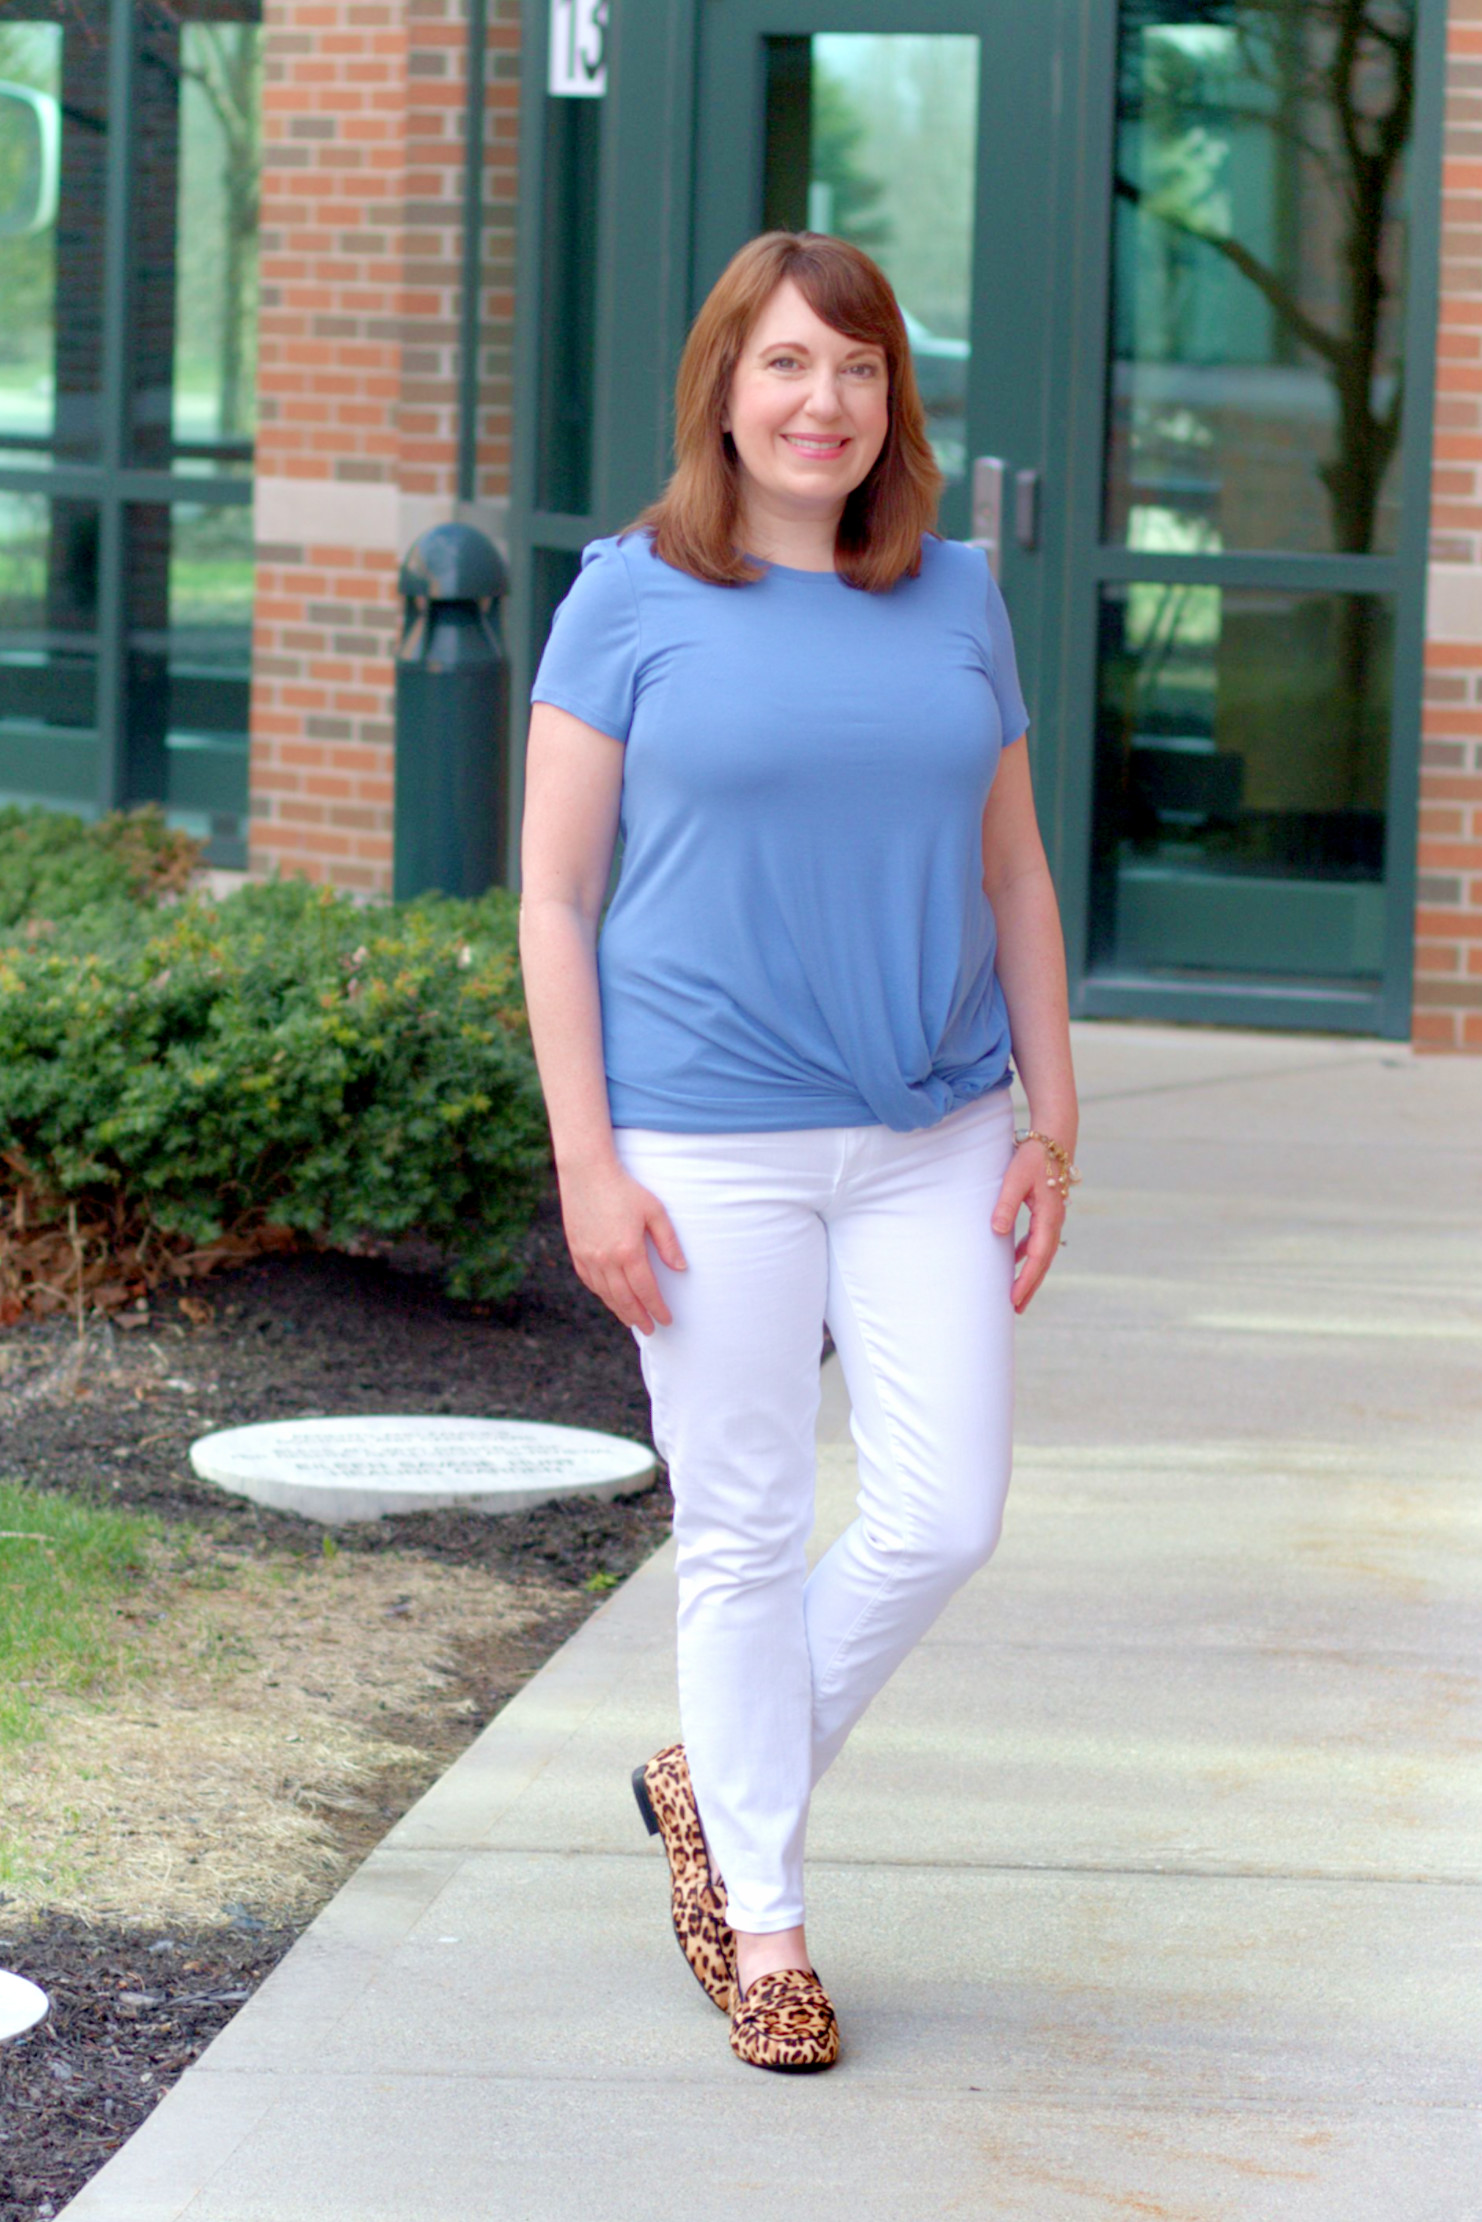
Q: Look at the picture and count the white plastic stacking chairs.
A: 0